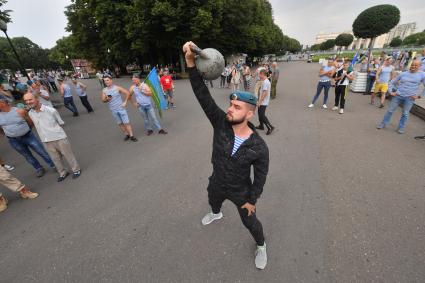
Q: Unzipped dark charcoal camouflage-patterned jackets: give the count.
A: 1